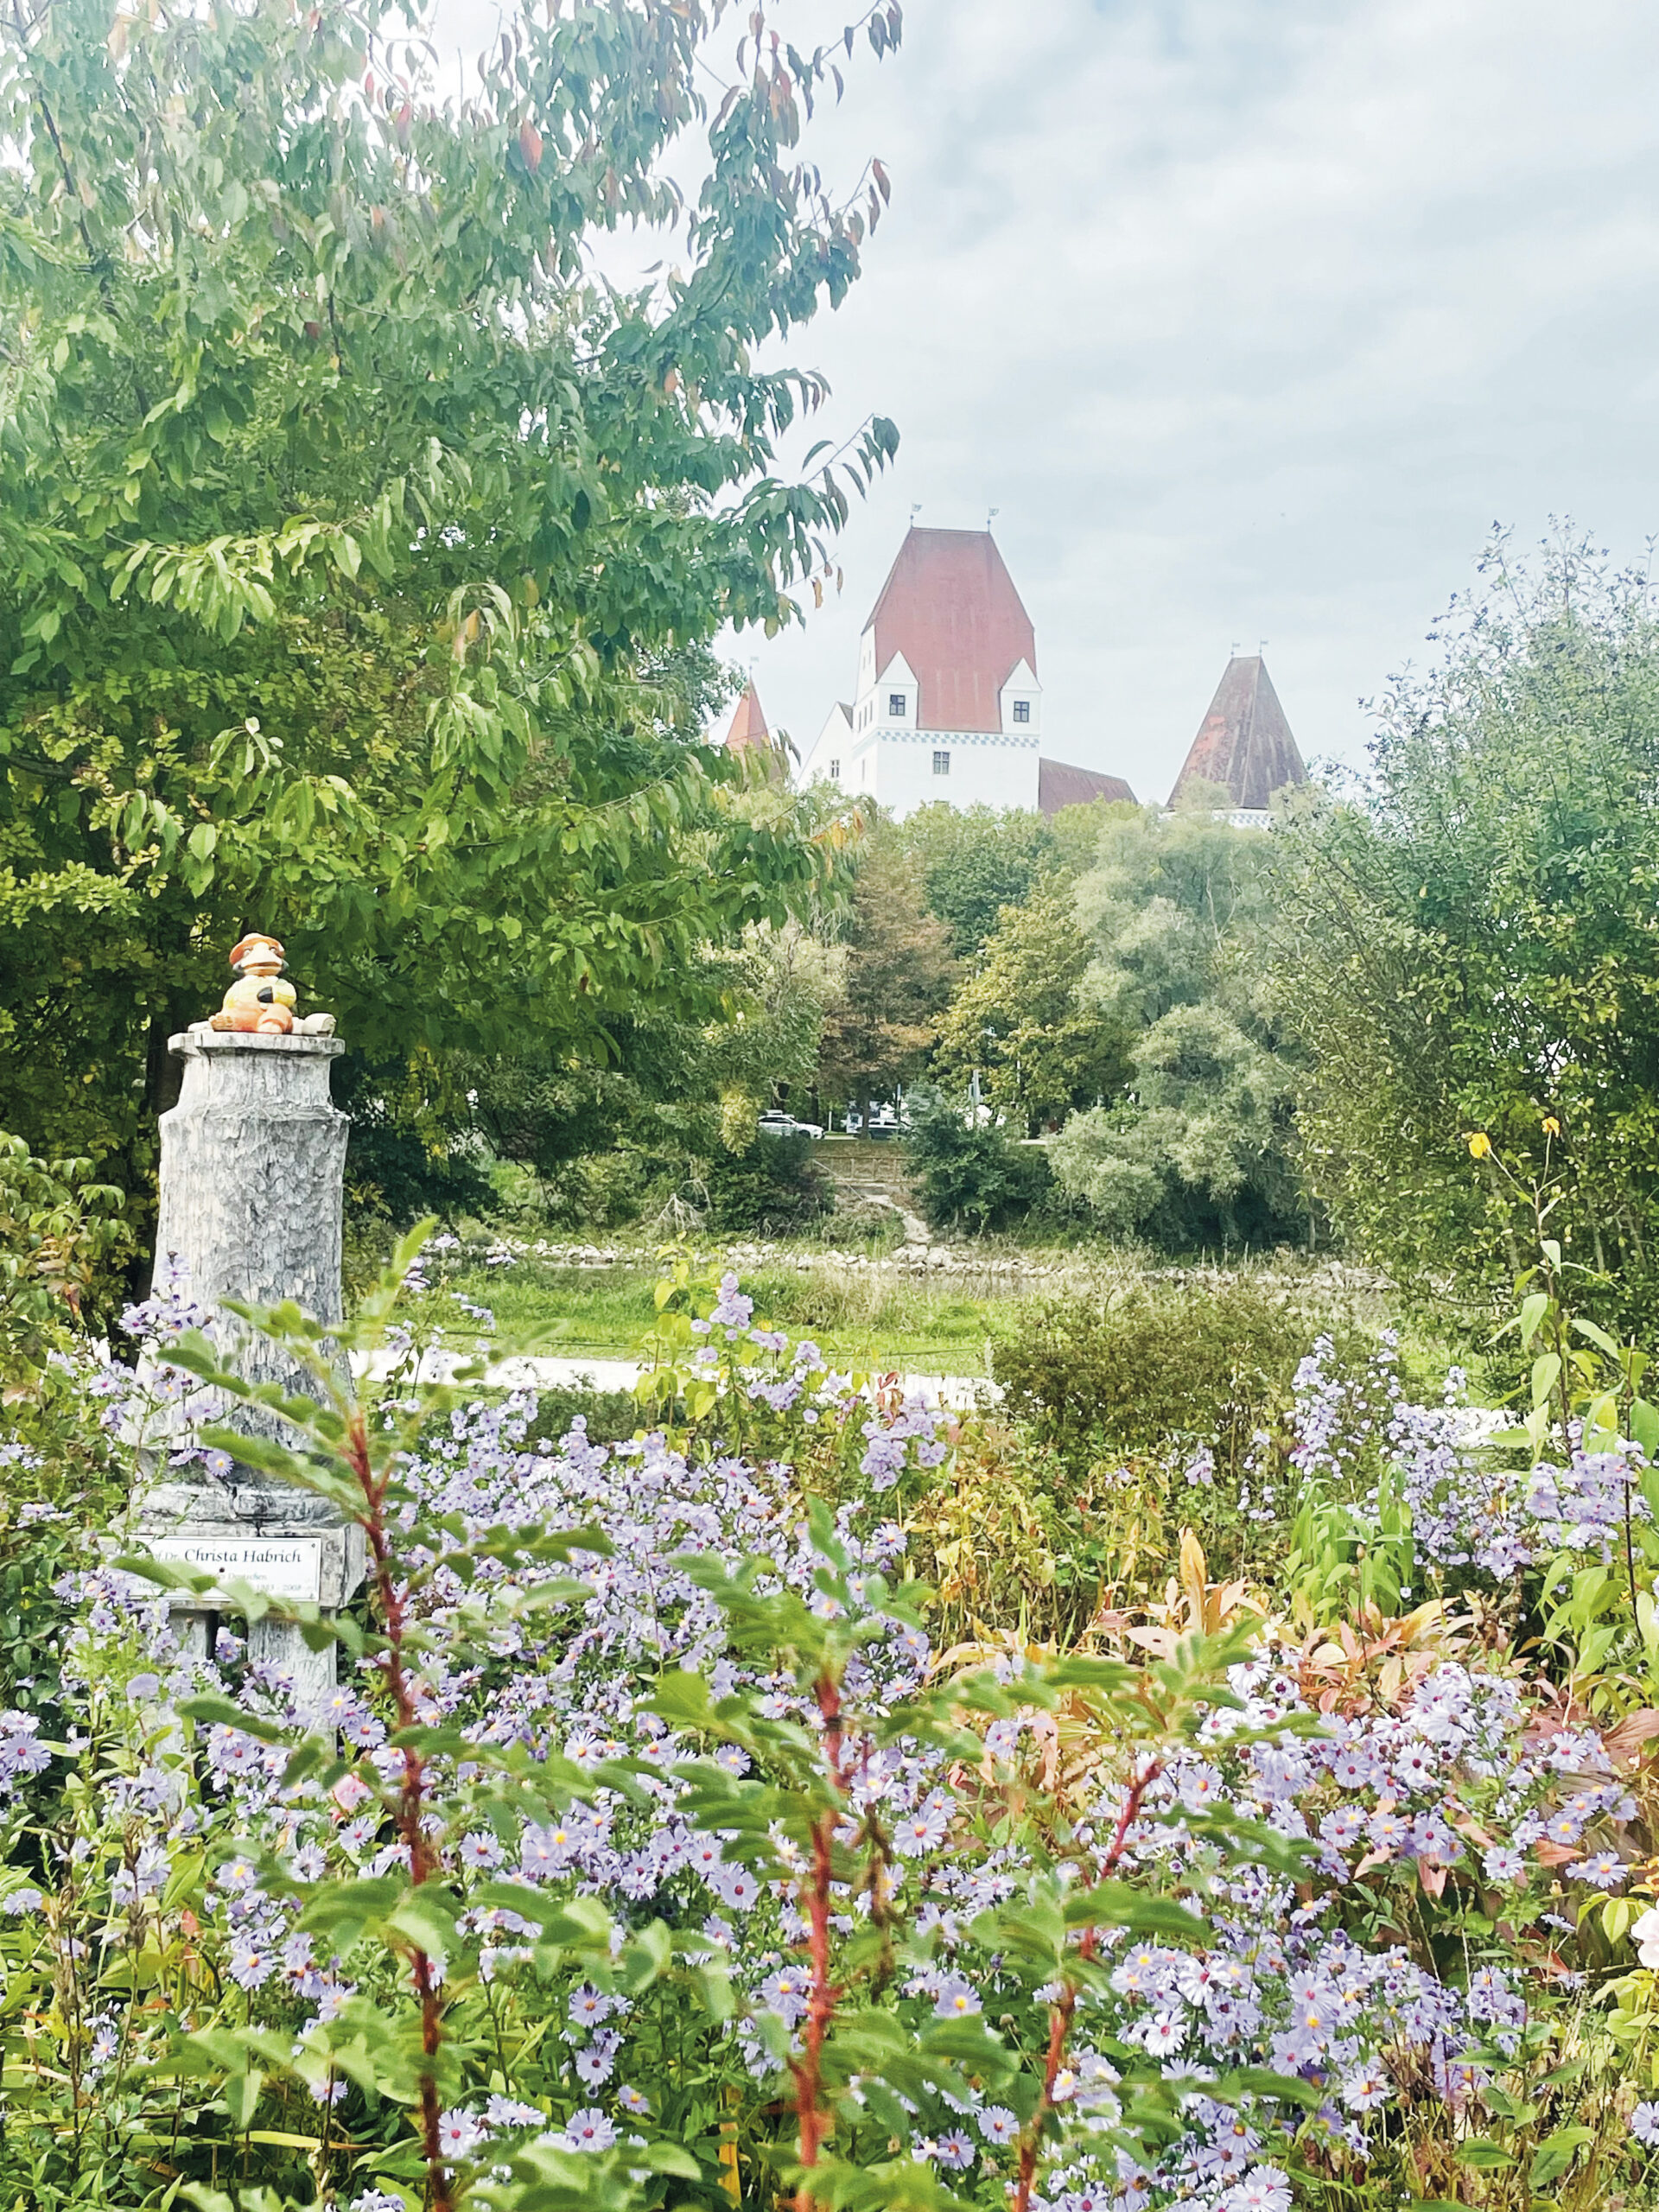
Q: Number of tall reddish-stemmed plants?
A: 3